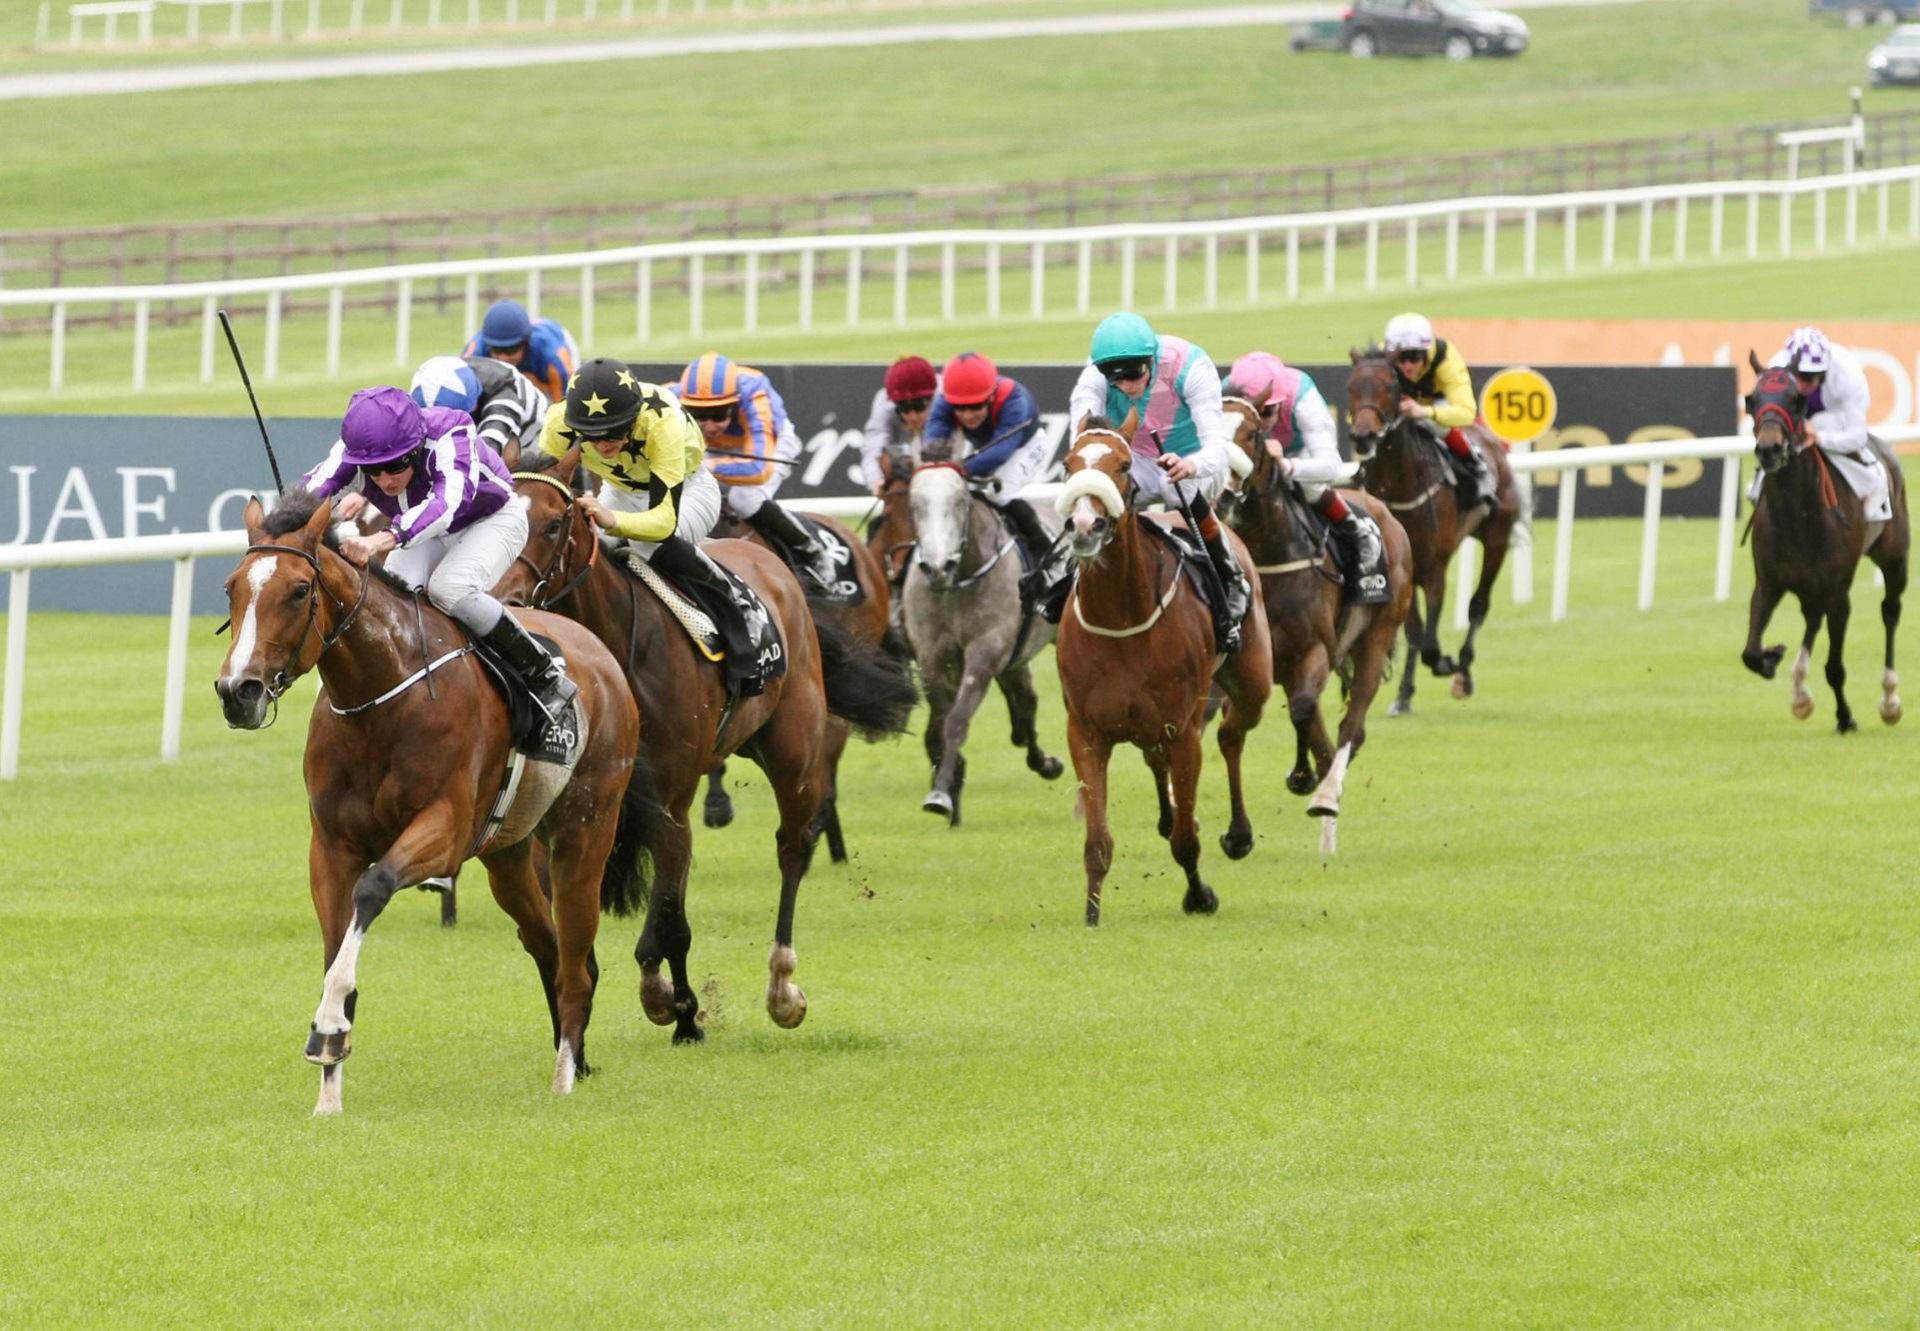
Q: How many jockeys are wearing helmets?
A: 11